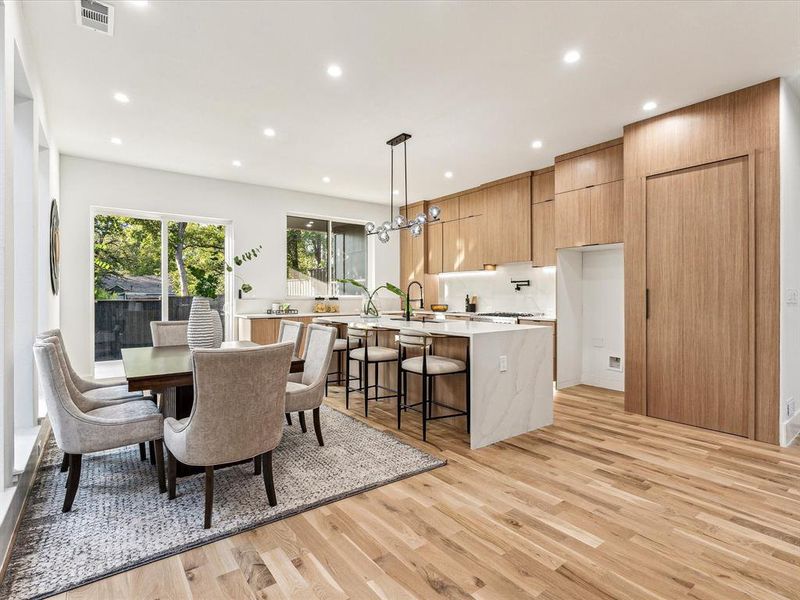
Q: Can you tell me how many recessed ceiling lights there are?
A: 12